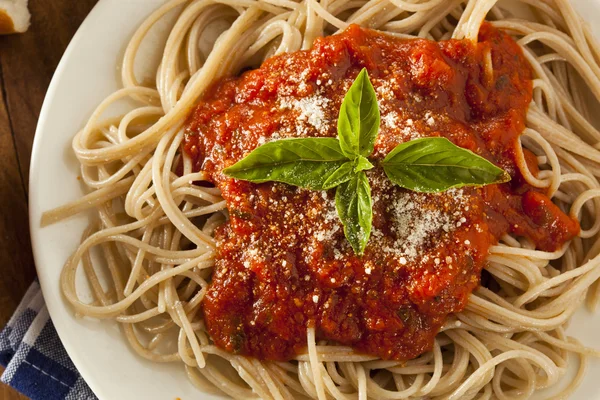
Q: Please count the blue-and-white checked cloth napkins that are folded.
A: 1